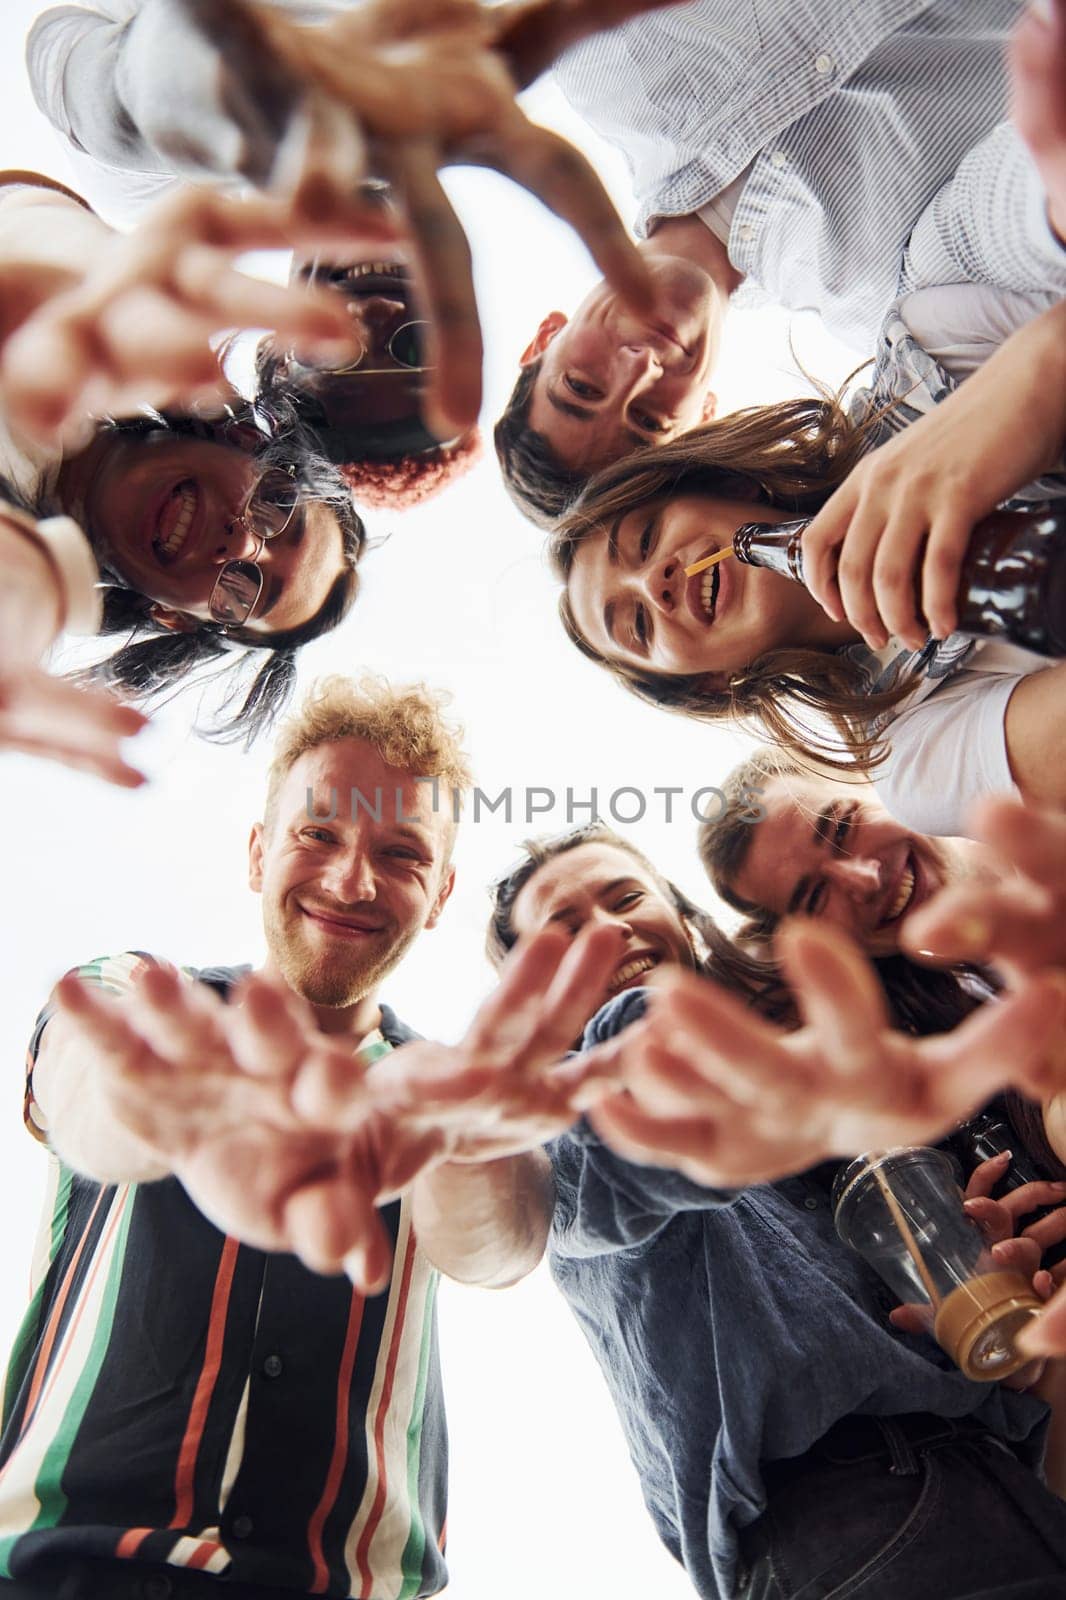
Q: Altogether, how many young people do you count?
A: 7